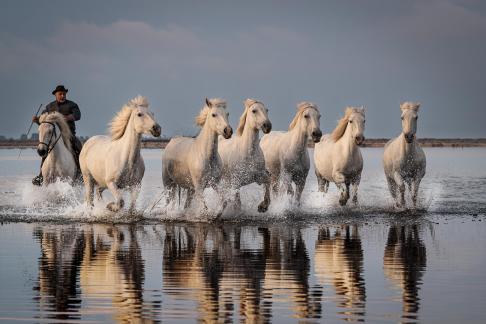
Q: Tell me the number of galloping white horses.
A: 7